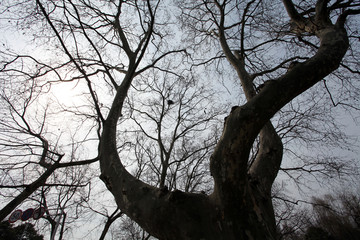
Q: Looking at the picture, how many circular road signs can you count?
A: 3